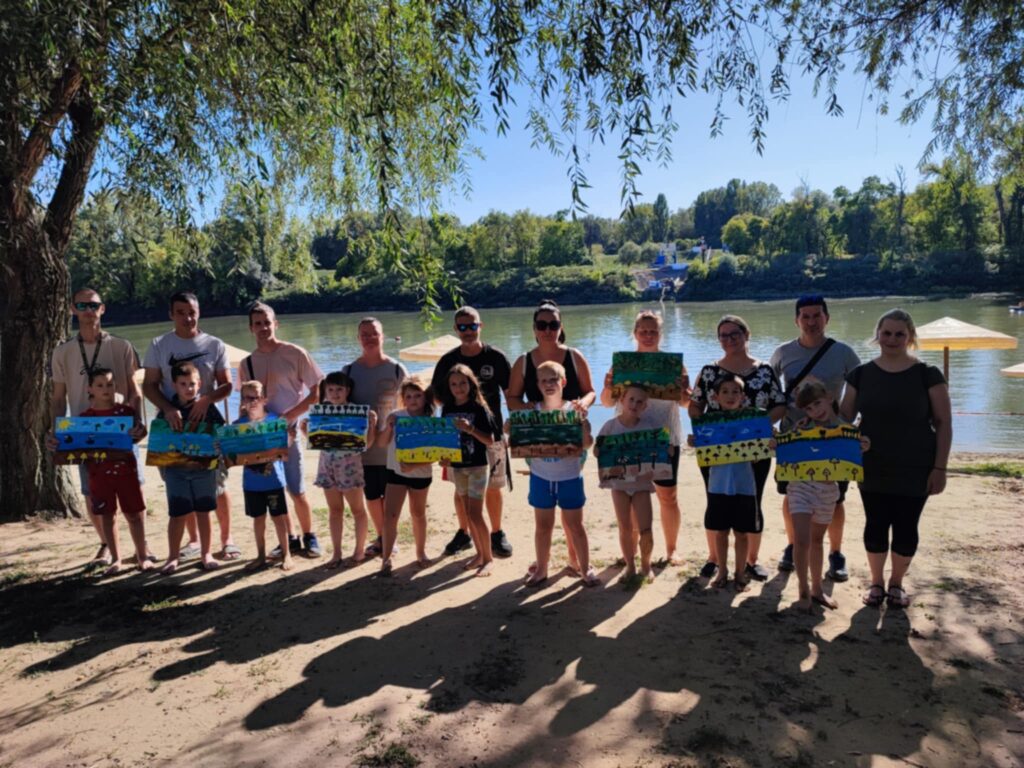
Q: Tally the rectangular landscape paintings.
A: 10